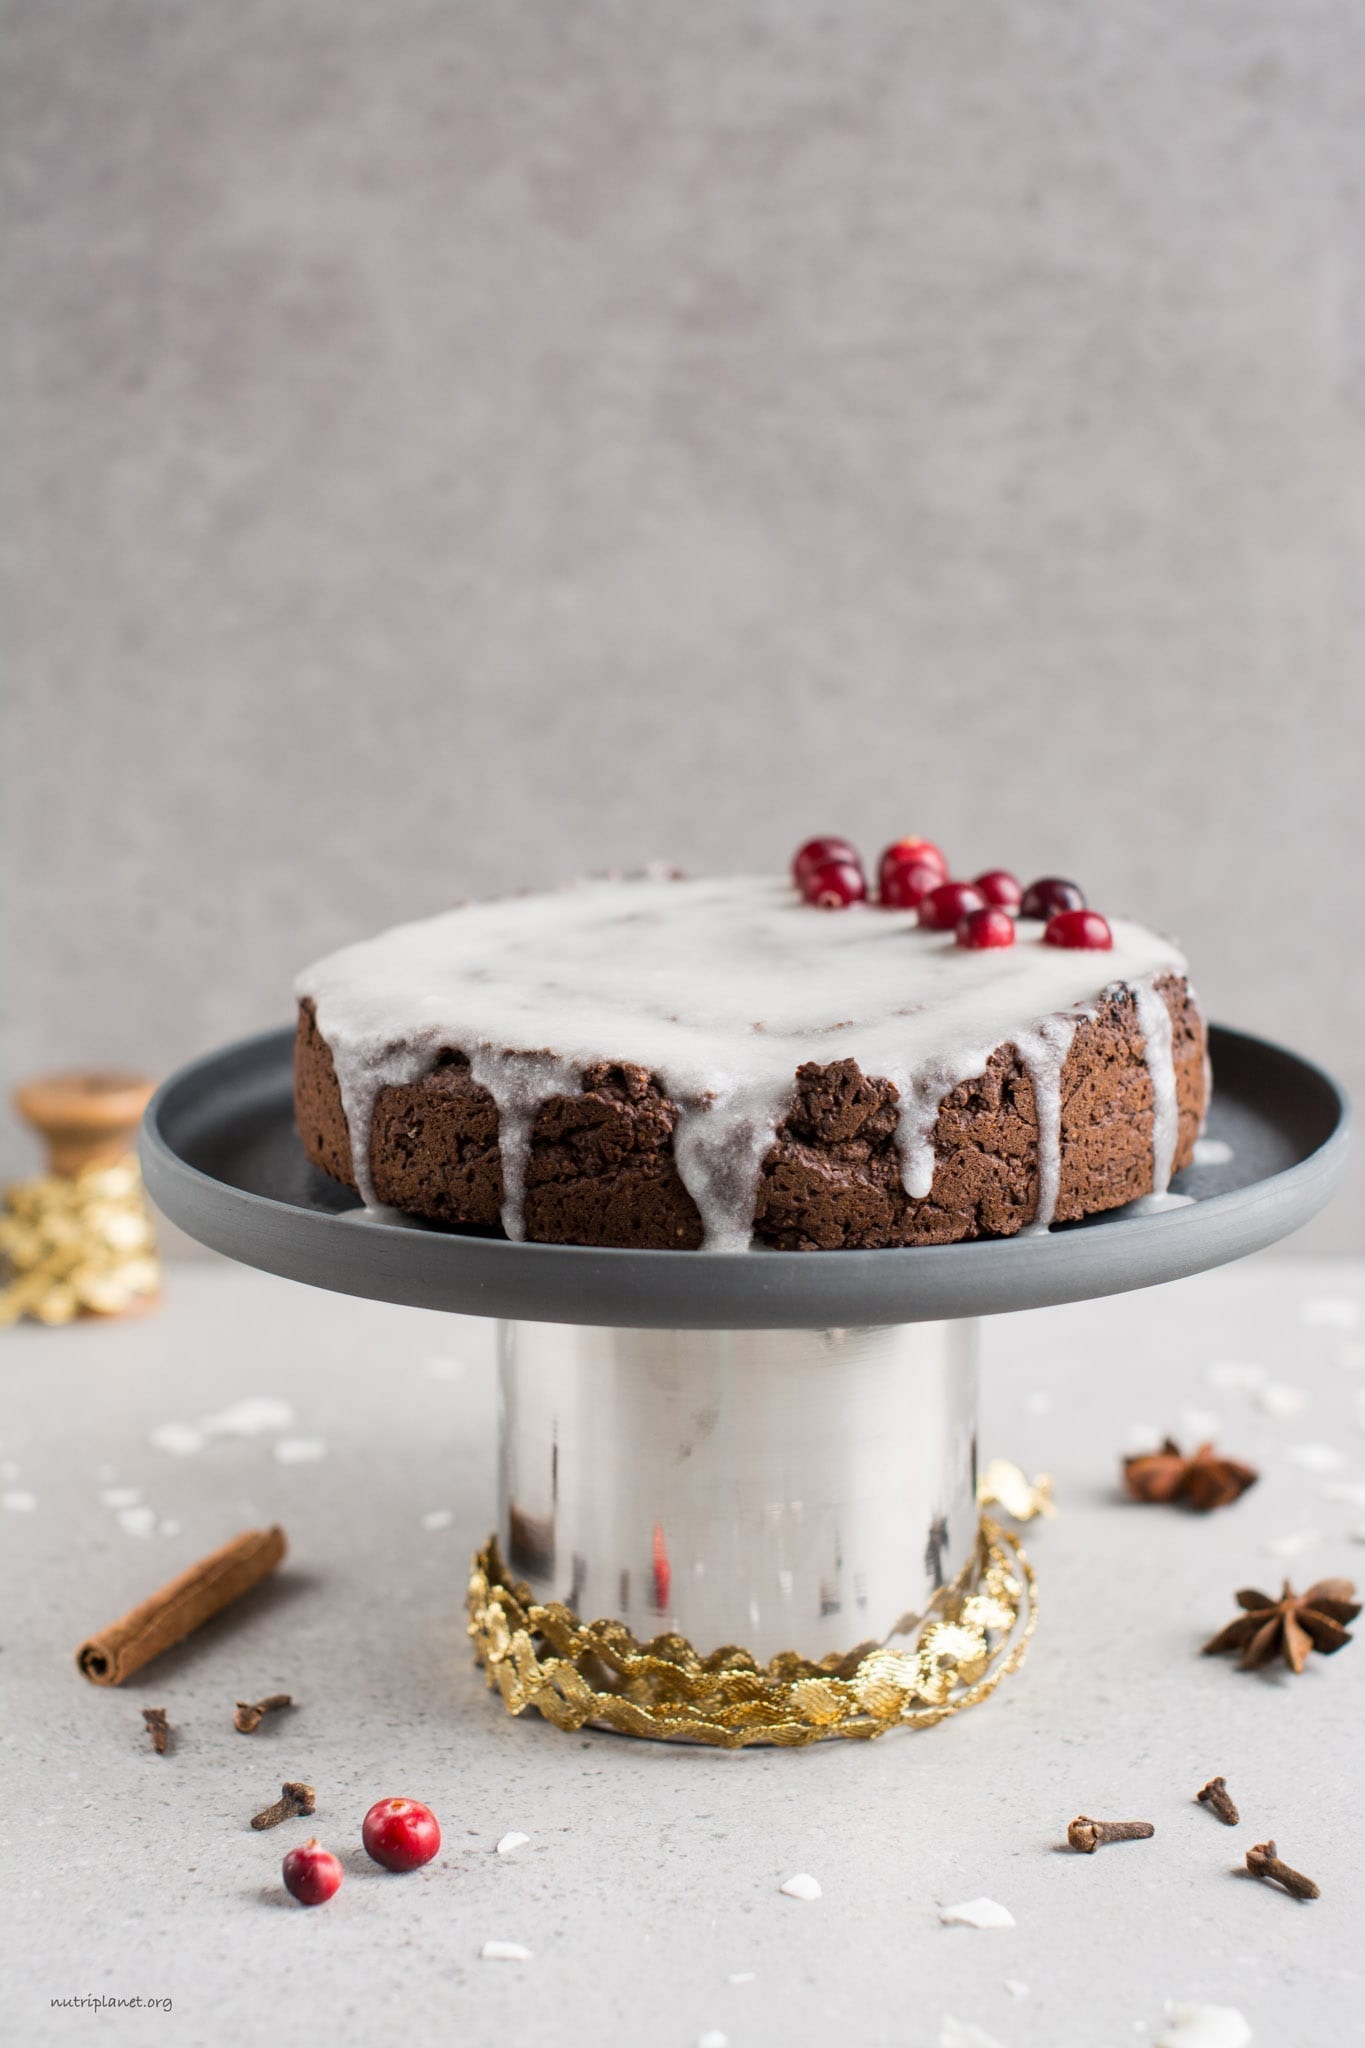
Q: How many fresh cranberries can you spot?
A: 11